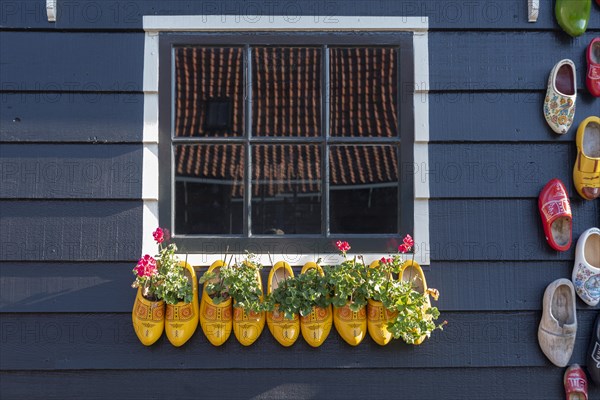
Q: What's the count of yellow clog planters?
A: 9